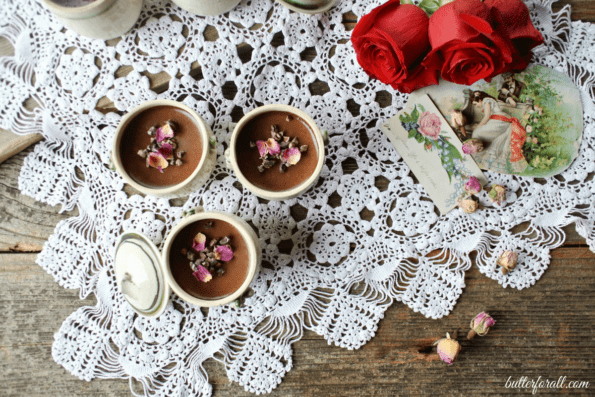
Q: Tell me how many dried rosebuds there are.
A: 8